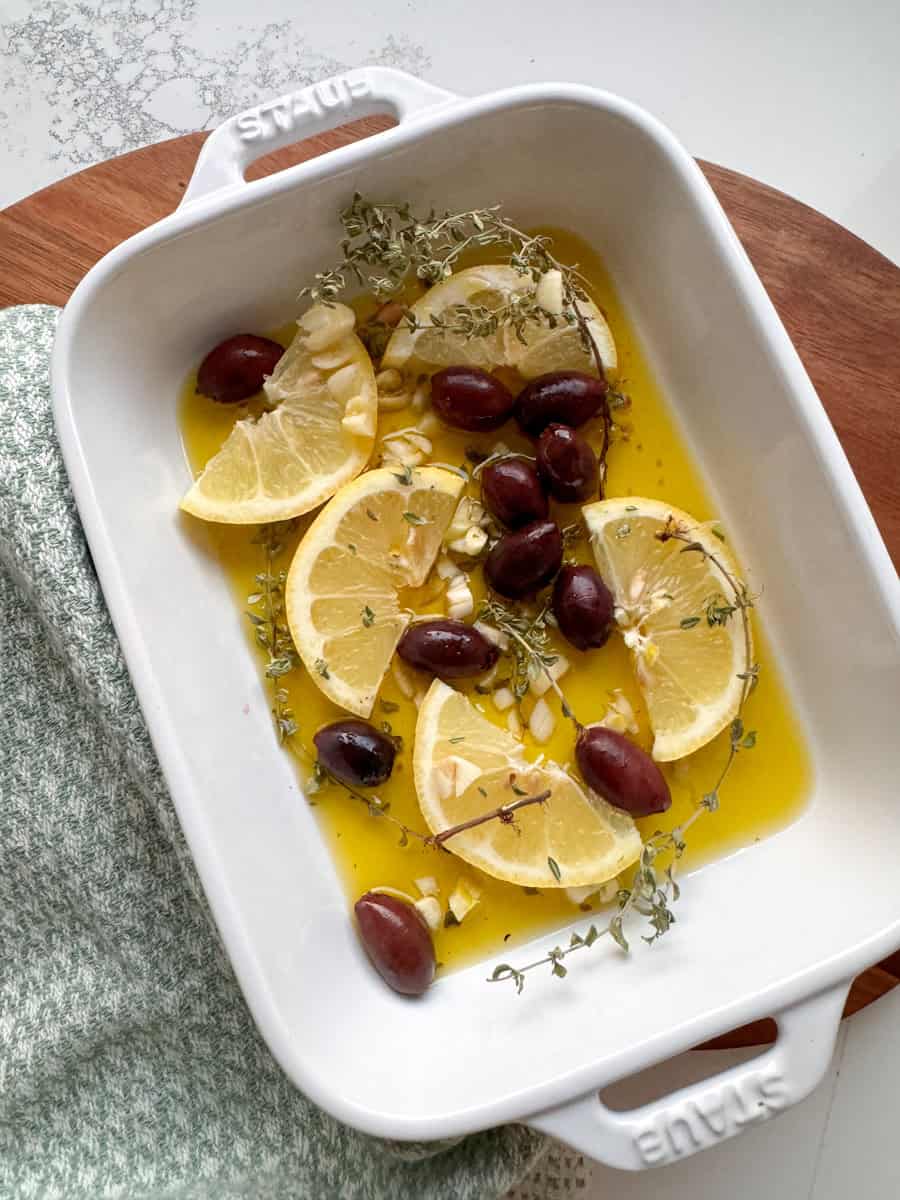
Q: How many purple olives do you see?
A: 11